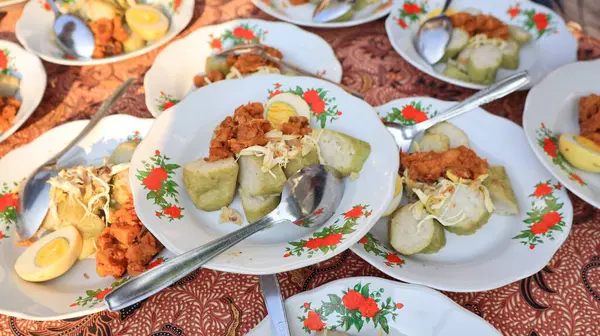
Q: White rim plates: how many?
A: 10